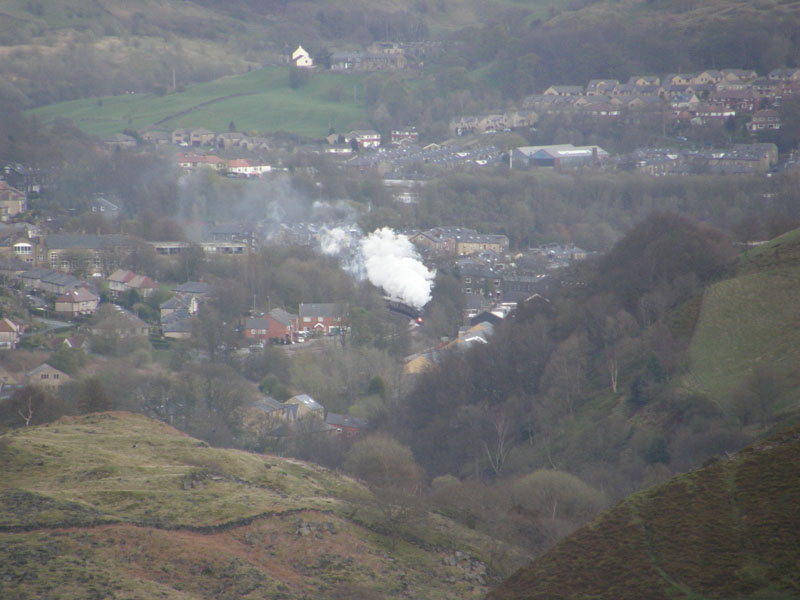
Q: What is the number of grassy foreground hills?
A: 2